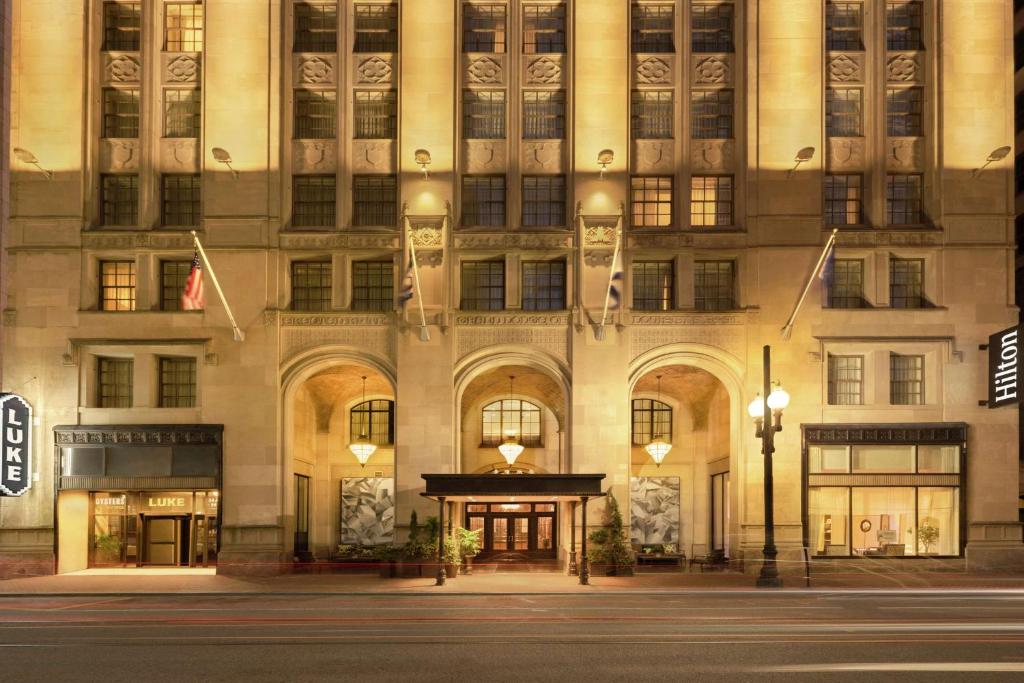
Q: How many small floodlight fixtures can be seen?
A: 6